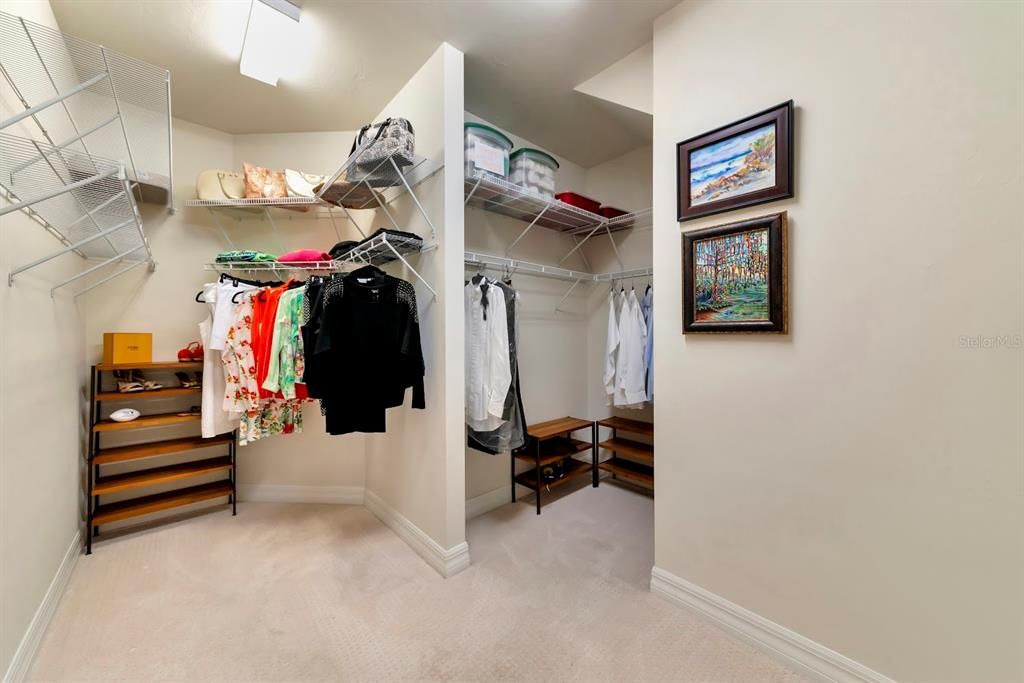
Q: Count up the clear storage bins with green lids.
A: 2